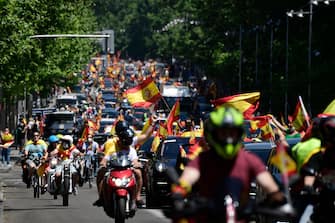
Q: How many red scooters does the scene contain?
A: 1